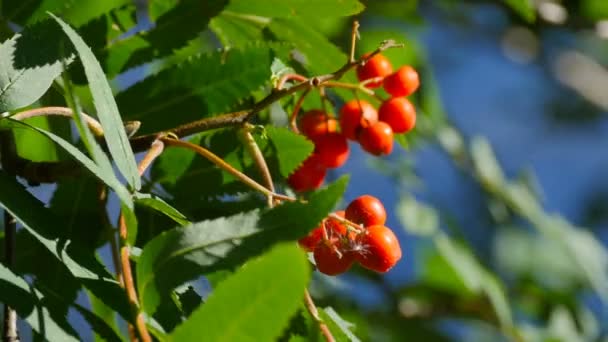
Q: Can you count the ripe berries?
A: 13